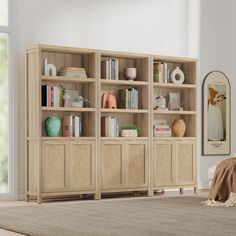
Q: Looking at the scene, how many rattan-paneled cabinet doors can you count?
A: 6